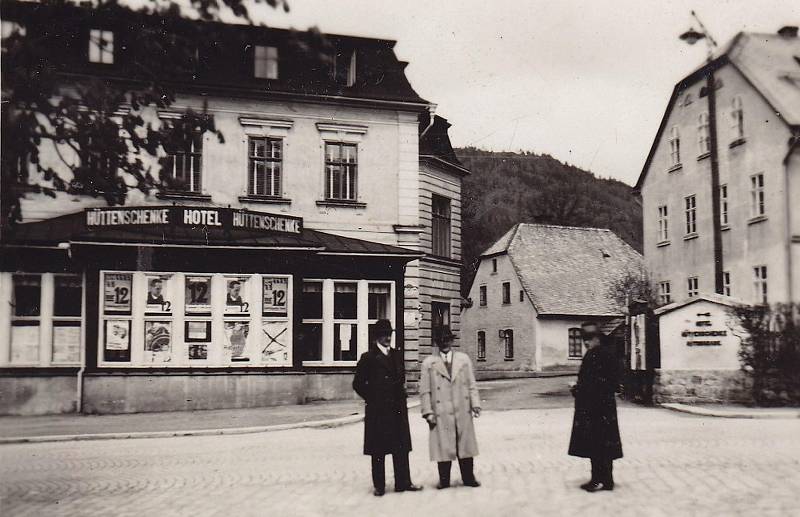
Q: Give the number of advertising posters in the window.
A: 10